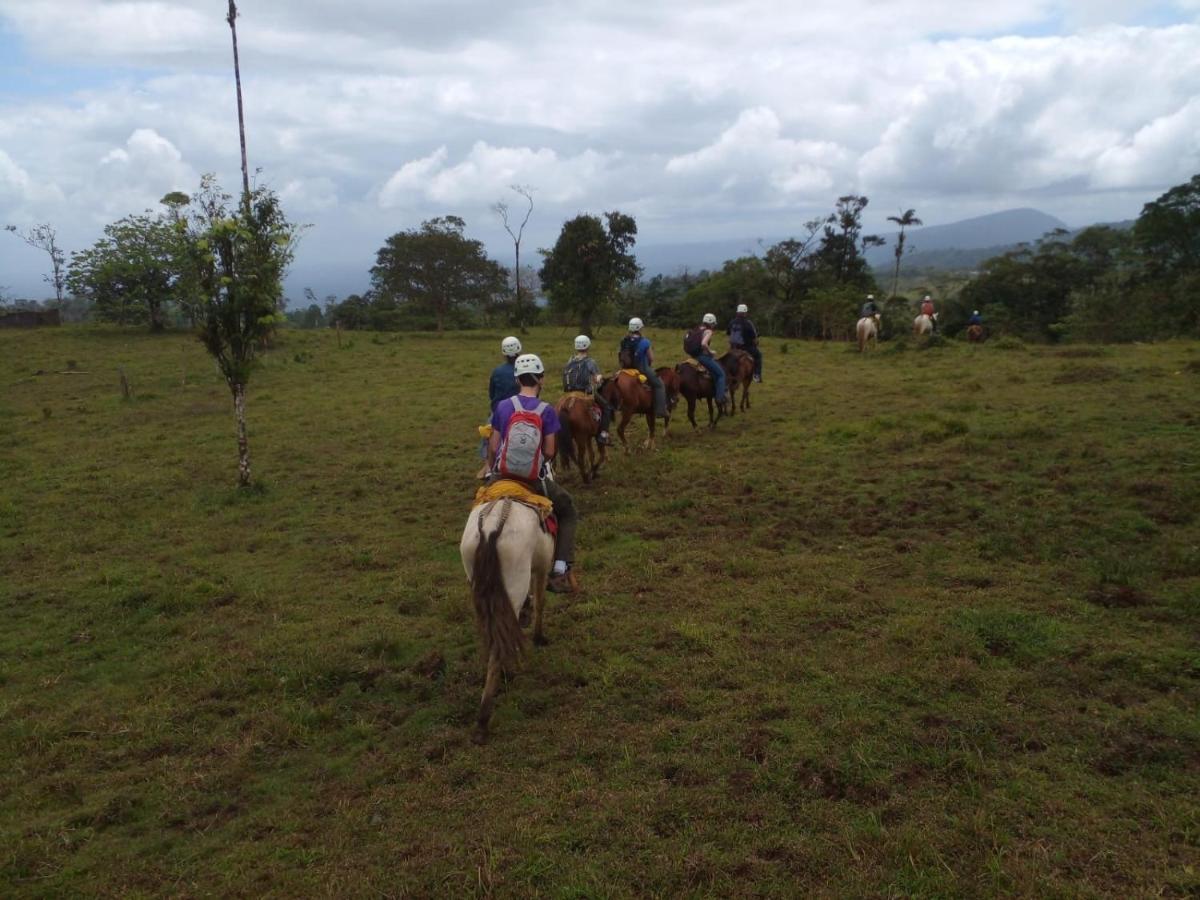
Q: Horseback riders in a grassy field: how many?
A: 9